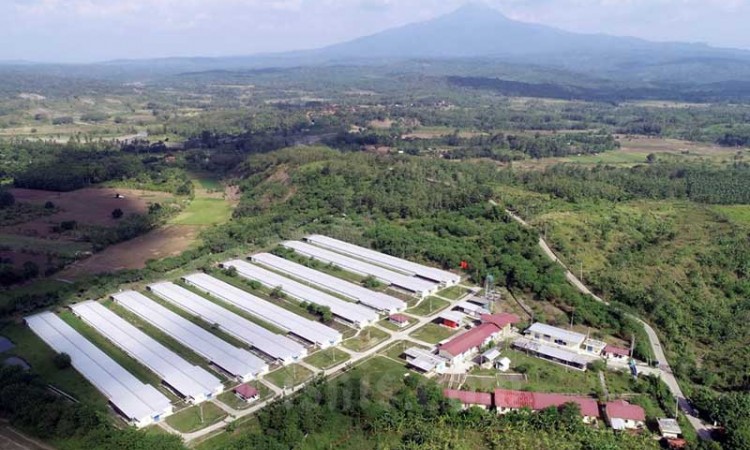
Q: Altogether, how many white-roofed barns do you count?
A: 9